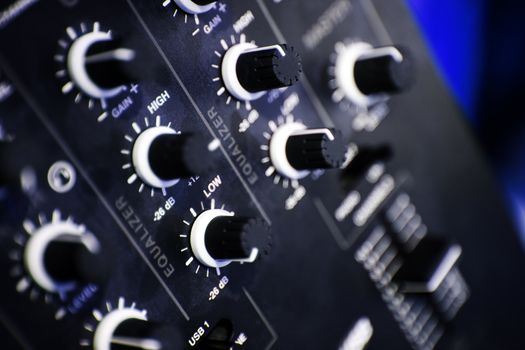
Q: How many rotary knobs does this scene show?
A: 9